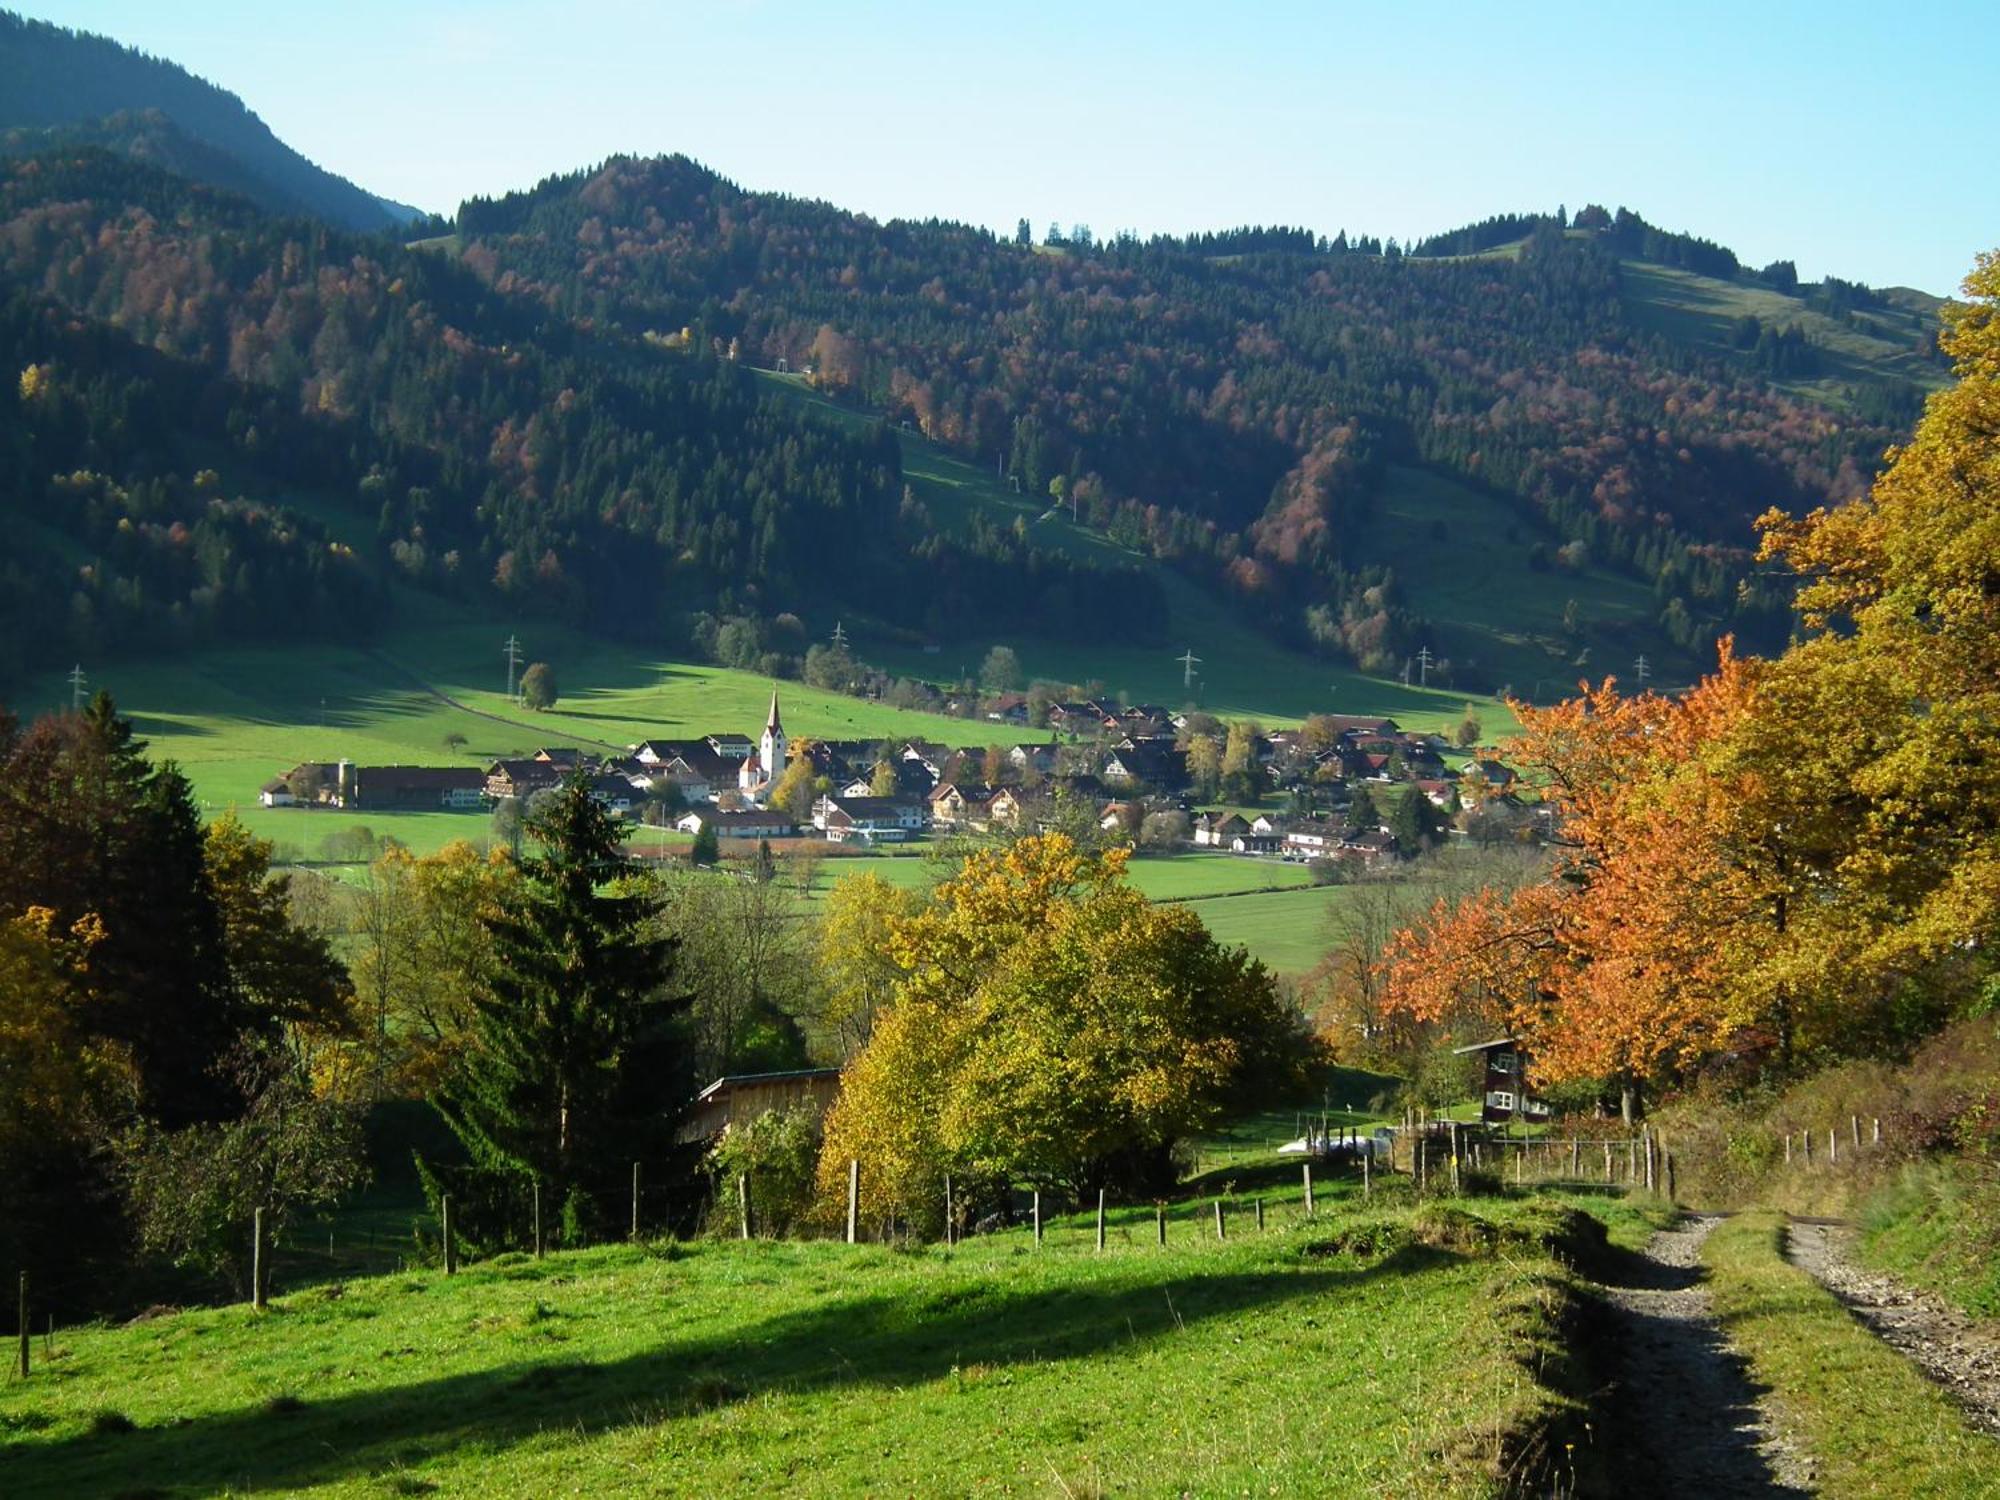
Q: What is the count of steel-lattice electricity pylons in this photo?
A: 6